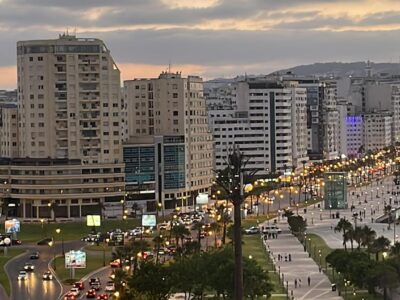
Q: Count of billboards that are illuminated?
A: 5